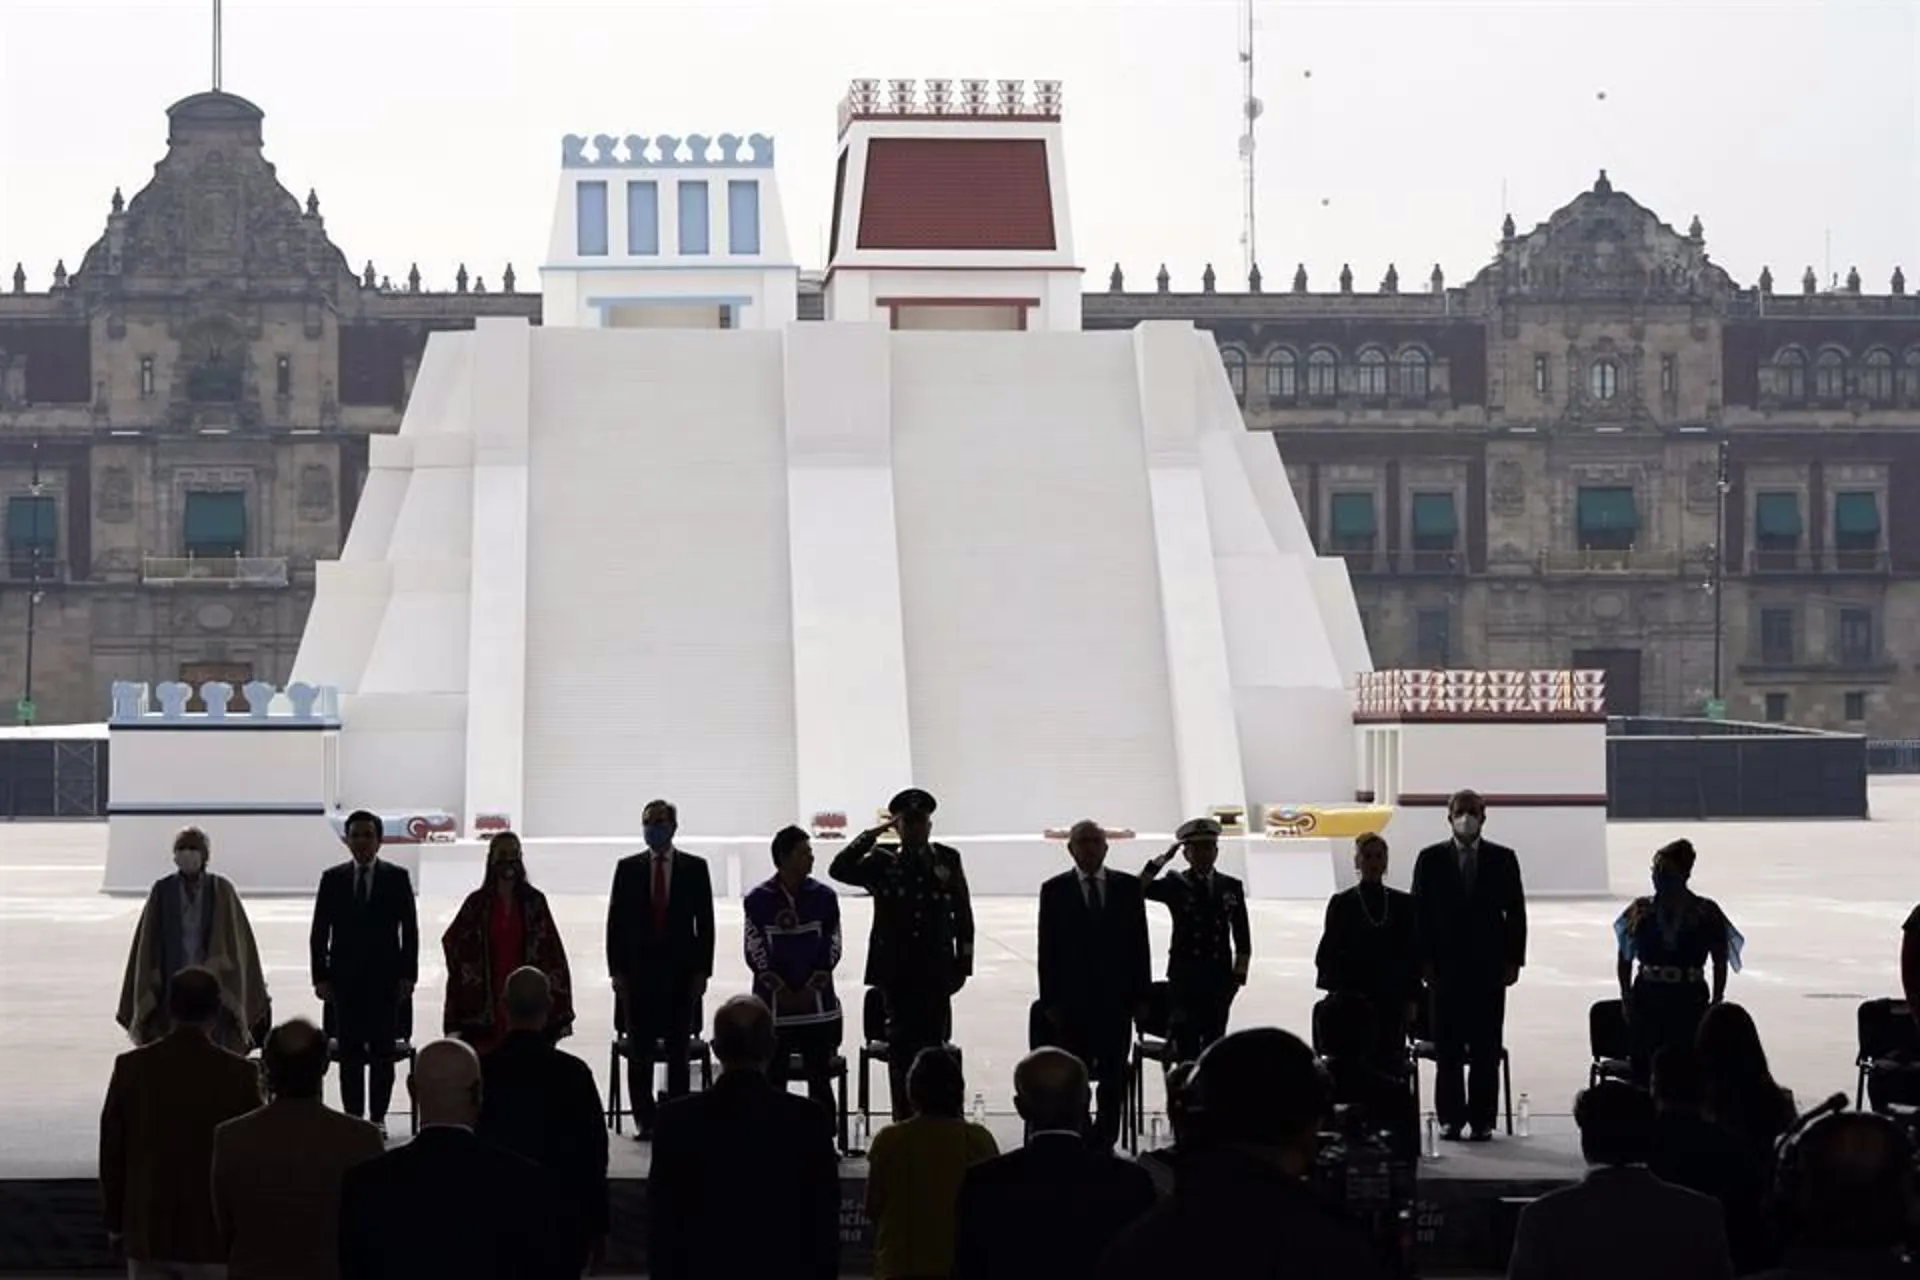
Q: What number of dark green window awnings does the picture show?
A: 7